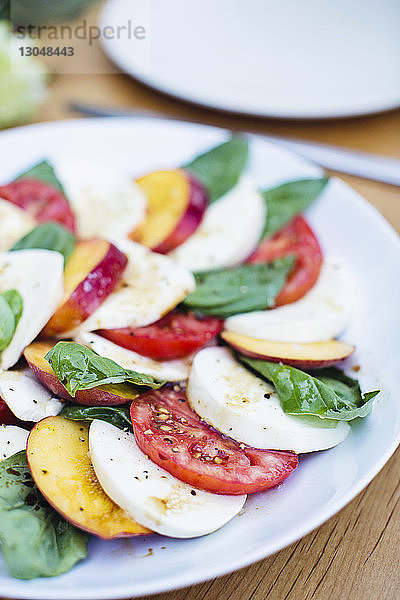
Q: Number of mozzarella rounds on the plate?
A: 11